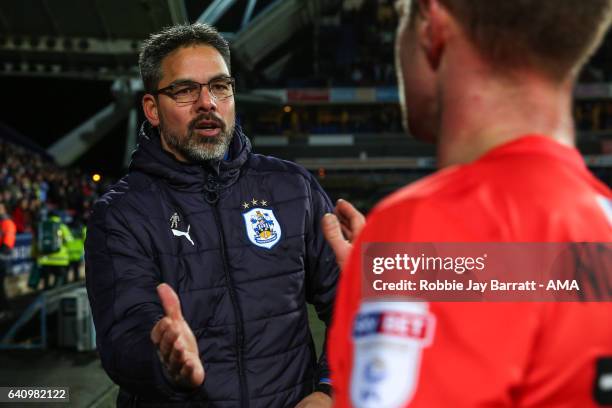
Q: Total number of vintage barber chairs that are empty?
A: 0